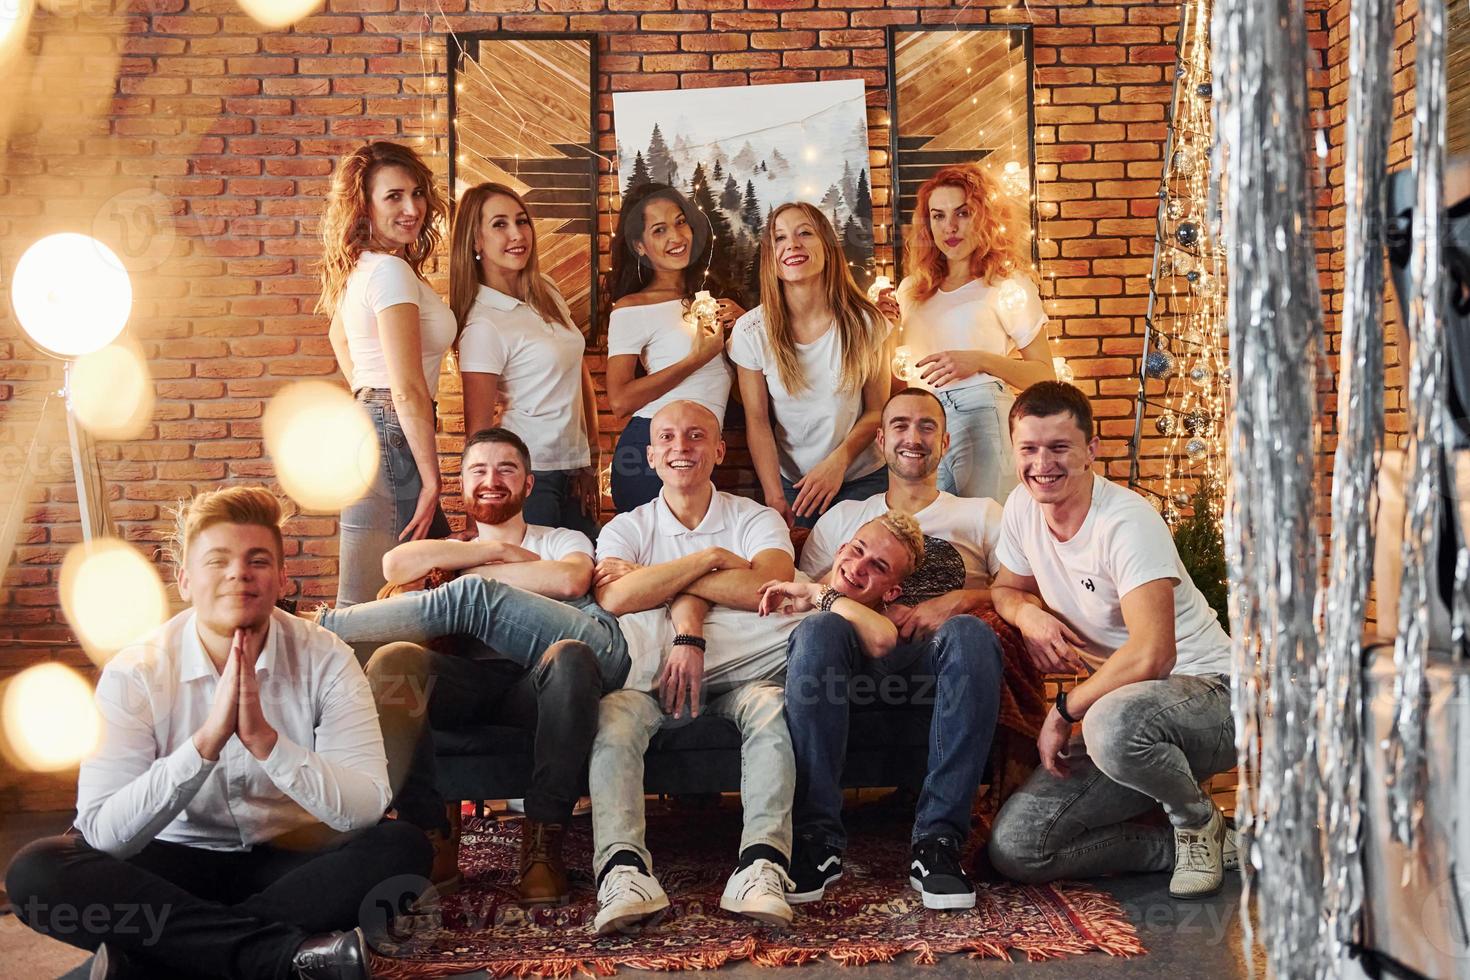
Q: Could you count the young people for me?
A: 11